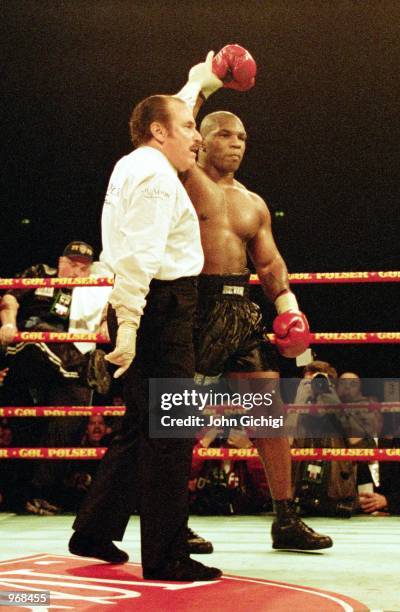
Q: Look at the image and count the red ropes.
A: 4